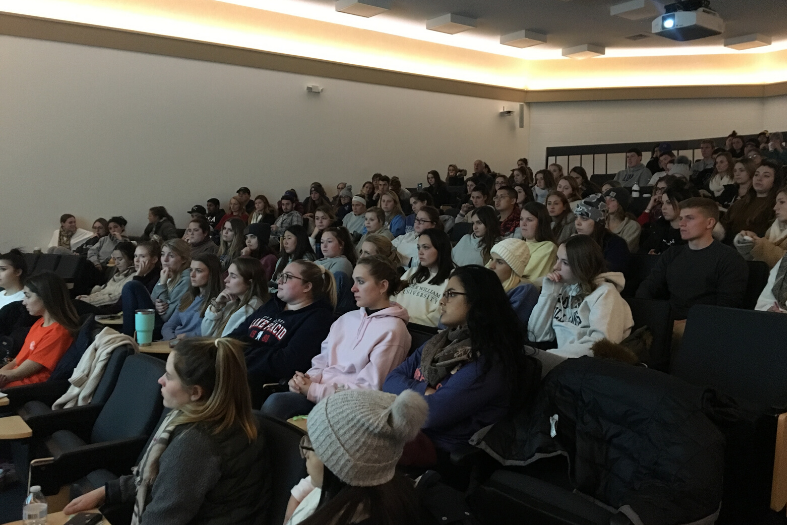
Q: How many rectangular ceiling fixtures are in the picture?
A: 6